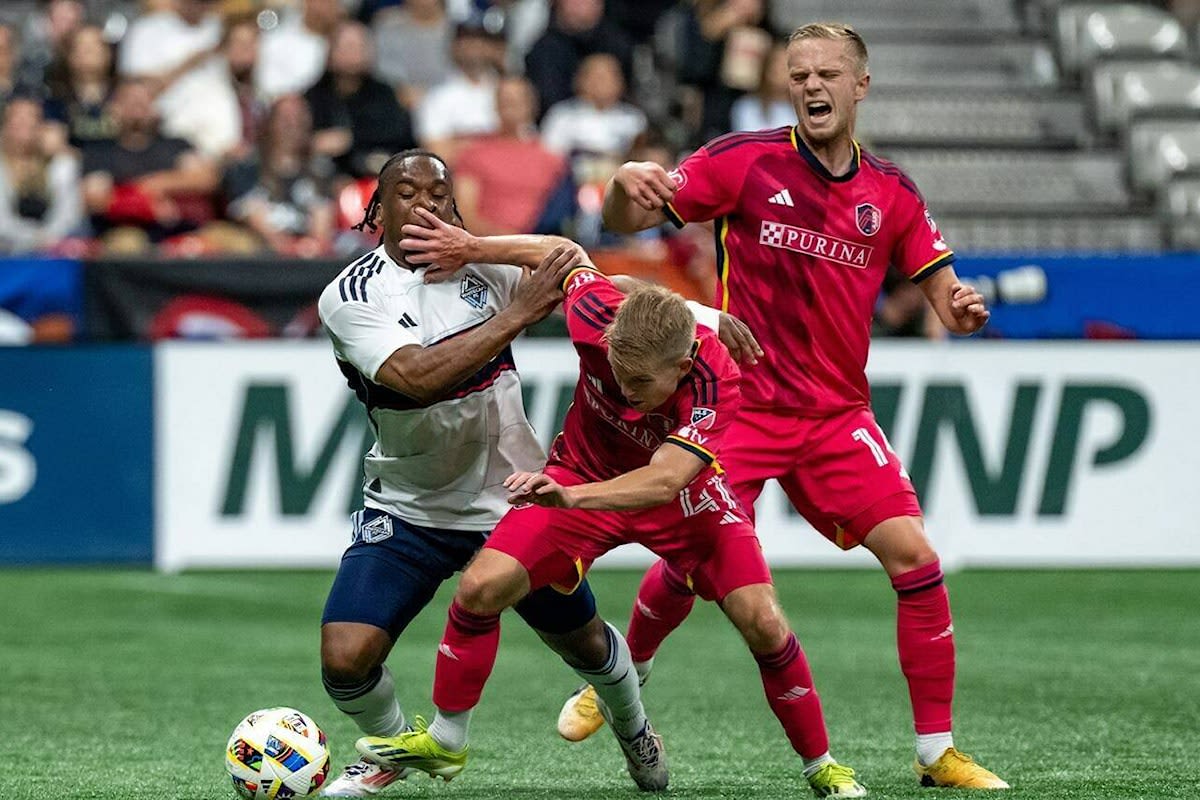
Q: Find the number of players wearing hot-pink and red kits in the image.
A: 2